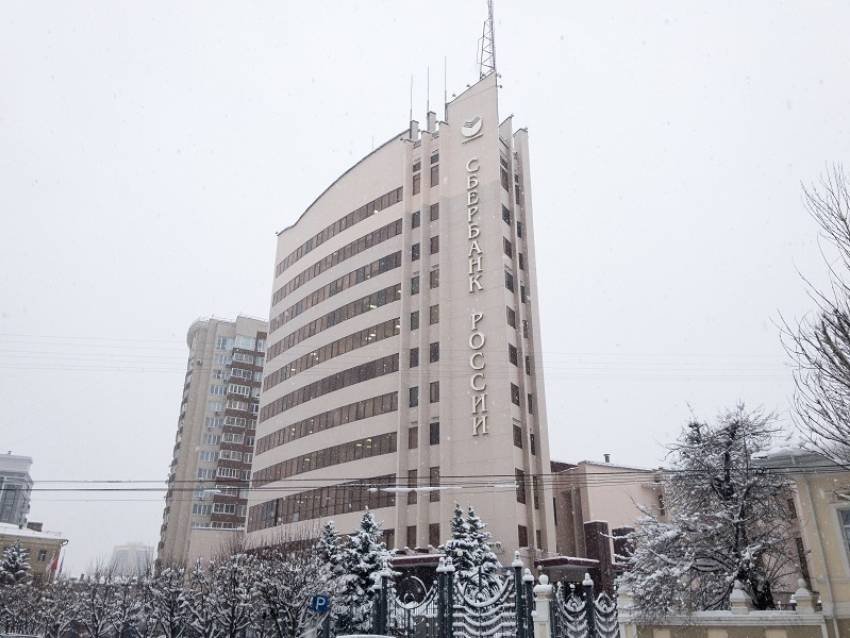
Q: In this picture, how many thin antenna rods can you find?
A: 3